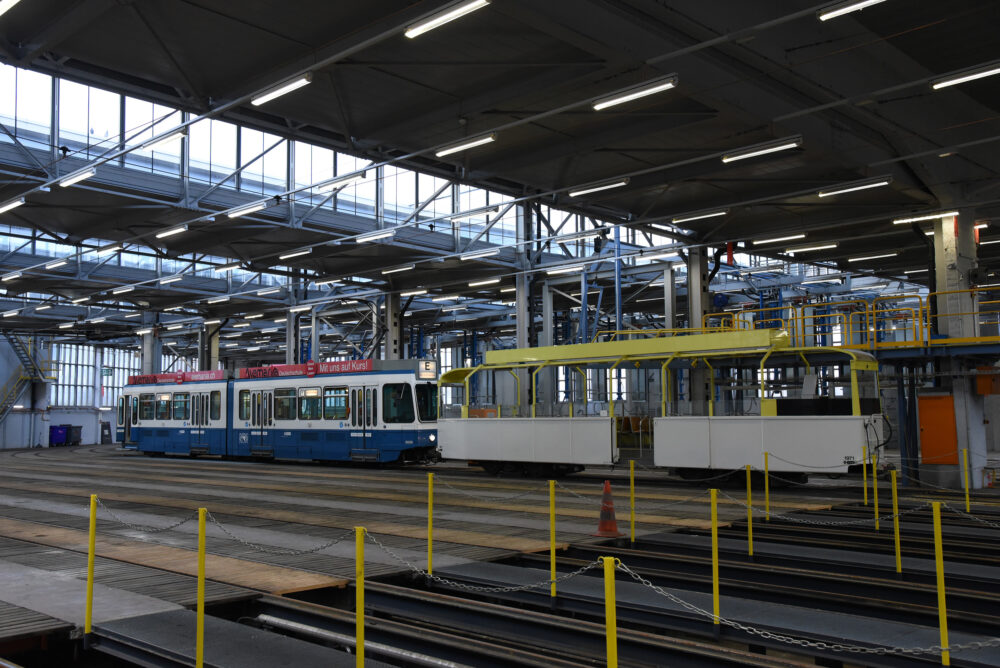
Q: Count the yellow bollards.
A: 15